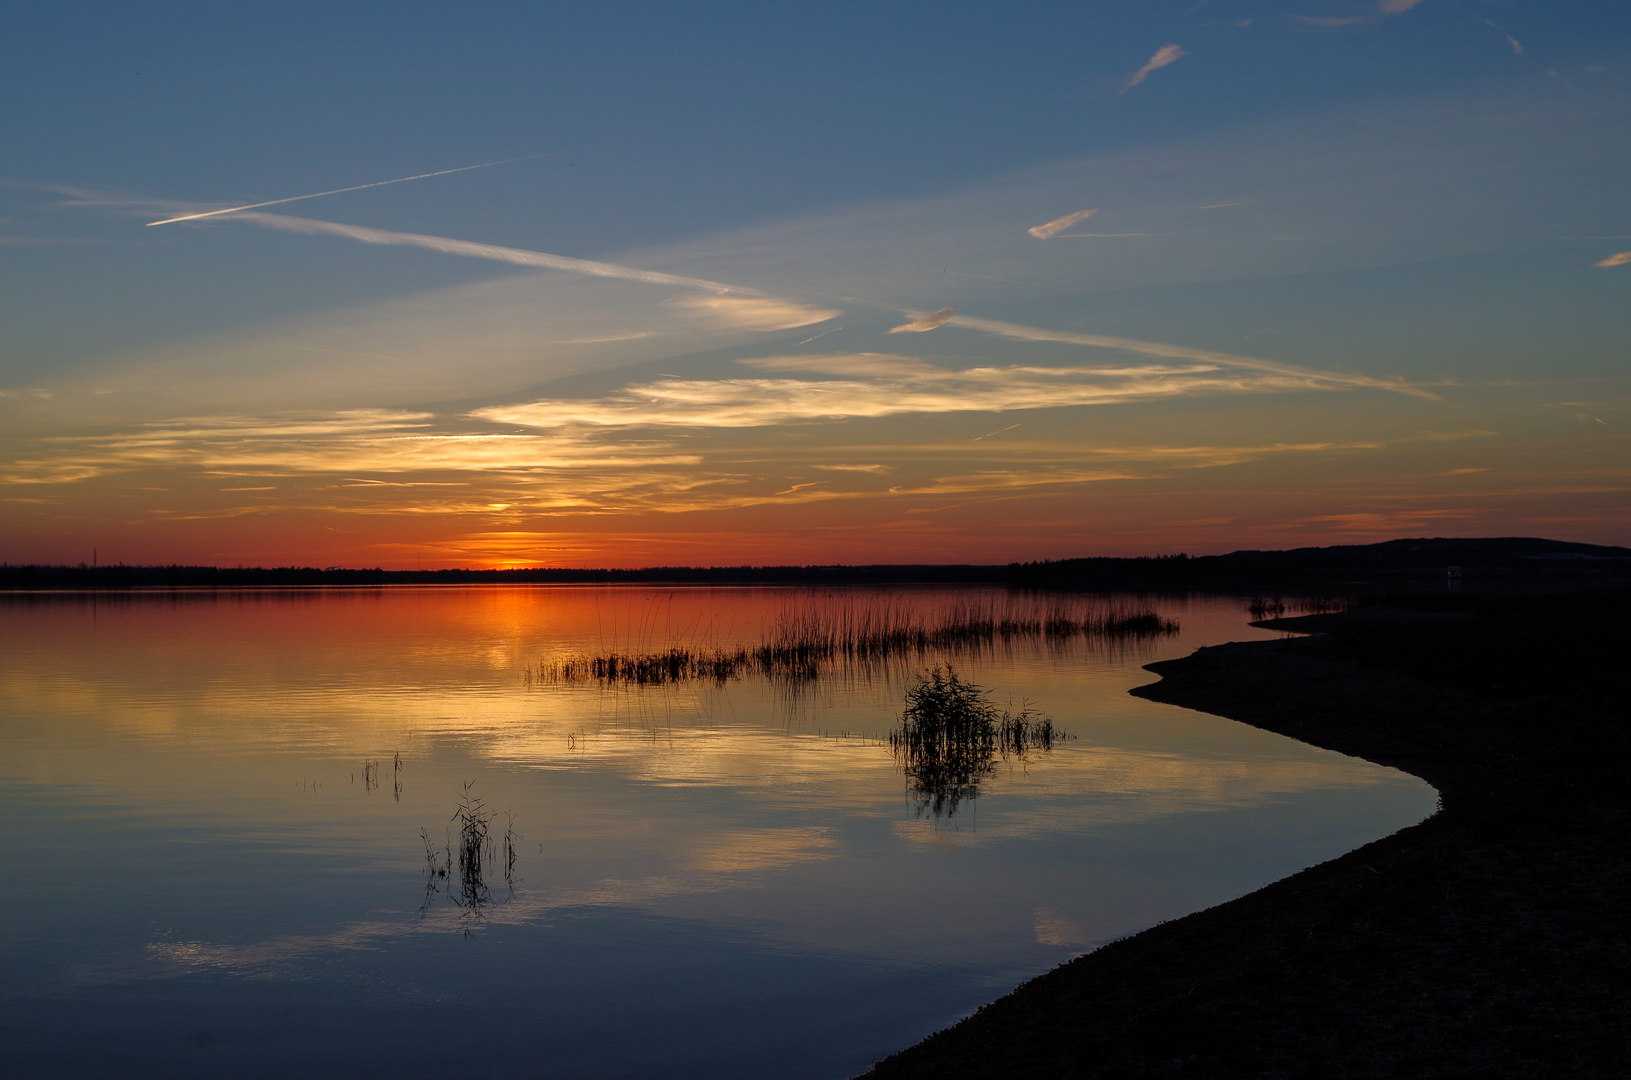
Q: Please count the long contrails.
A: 3